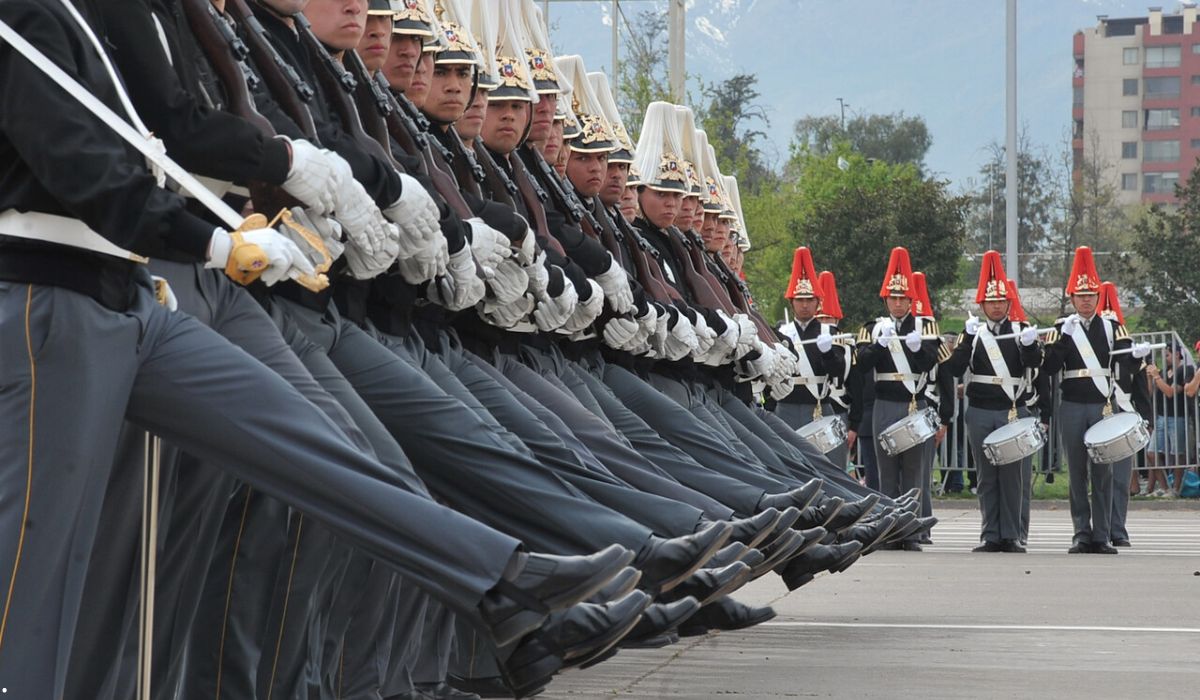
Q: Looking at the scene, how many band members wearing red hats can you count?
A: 8